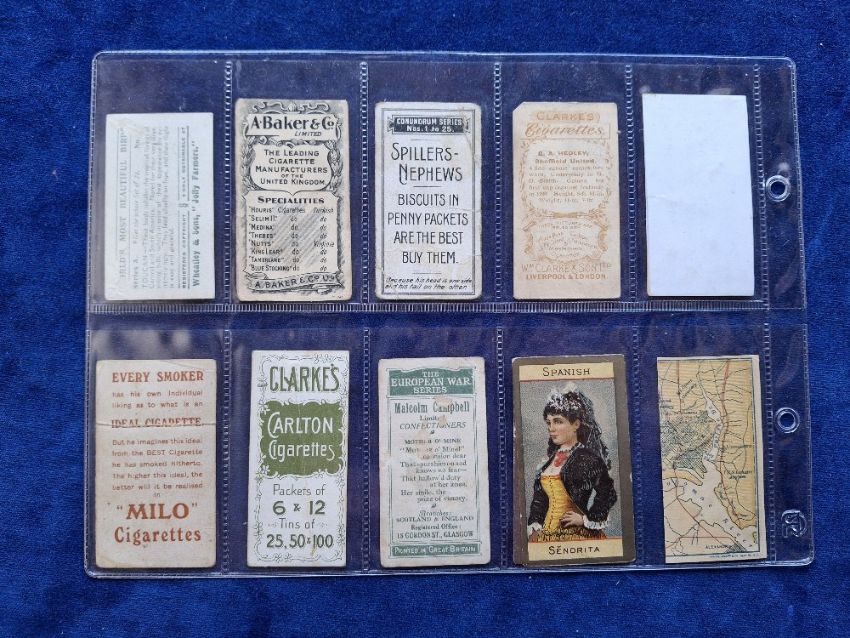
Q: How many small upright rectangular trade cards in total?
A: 10